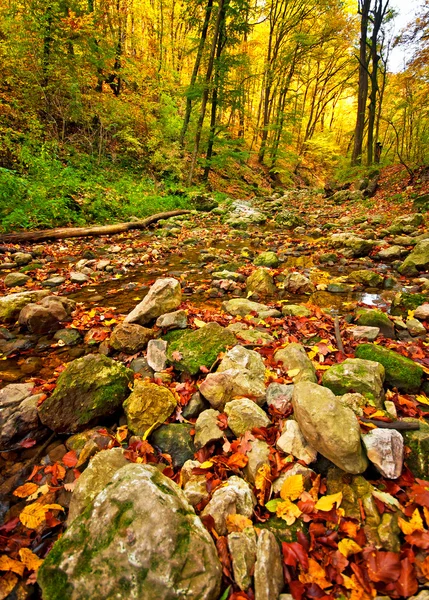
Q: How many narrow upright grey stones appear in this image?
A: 2